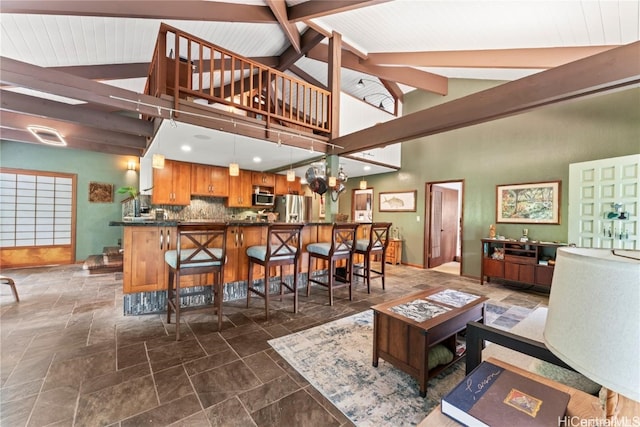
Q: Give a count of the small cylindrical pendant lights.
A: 5